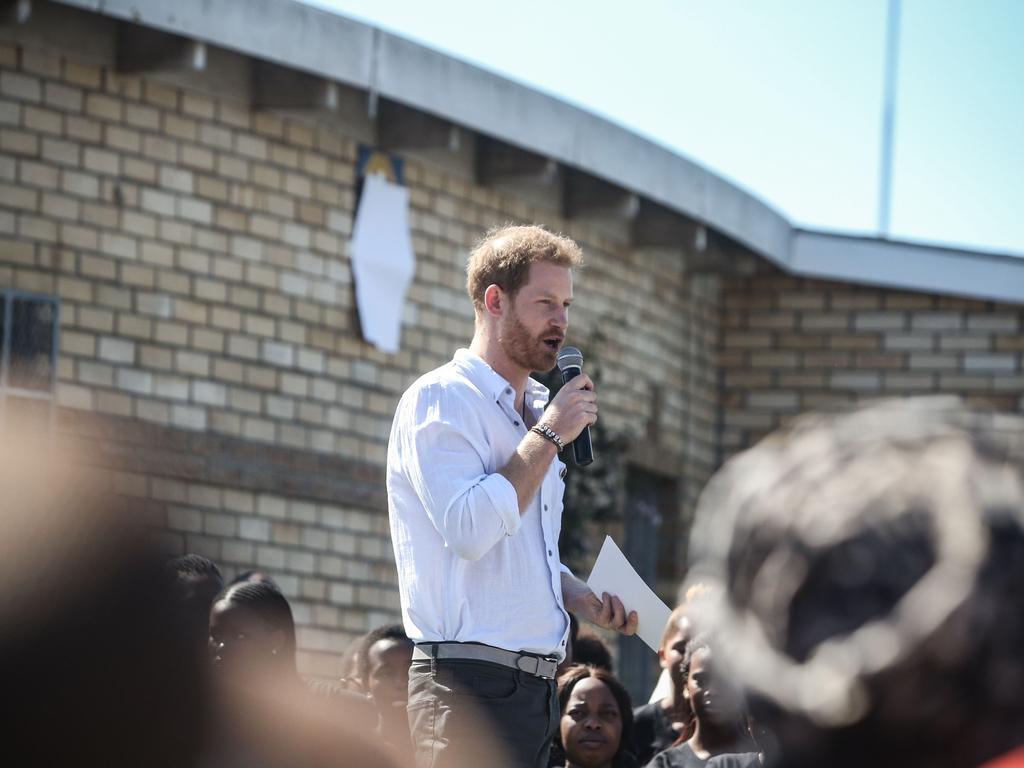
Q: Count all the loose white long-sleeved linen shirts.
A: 1